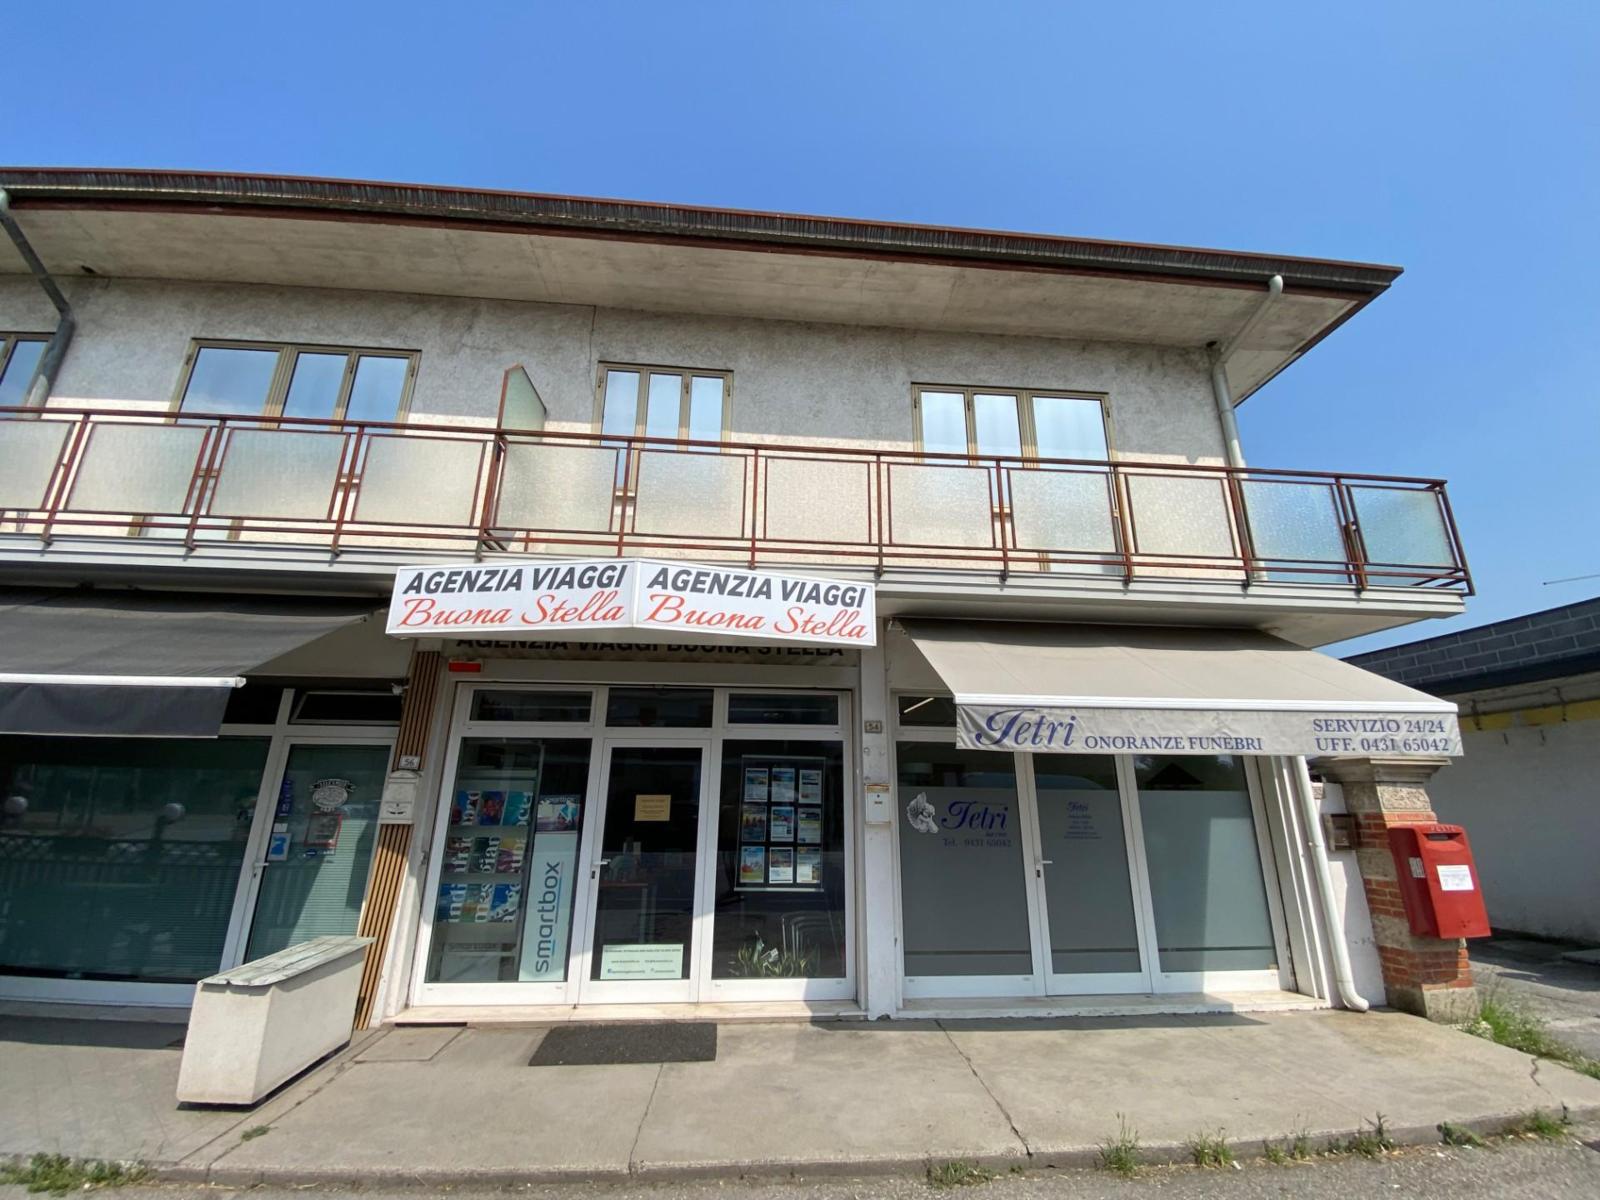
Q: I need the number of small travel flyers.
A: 9